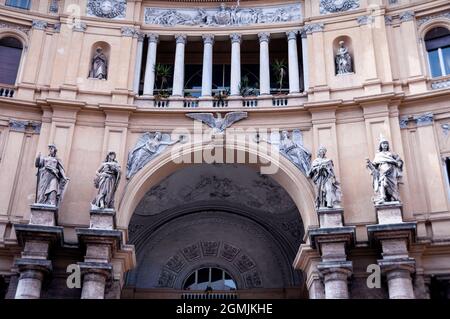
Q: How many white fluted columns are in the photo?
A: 8